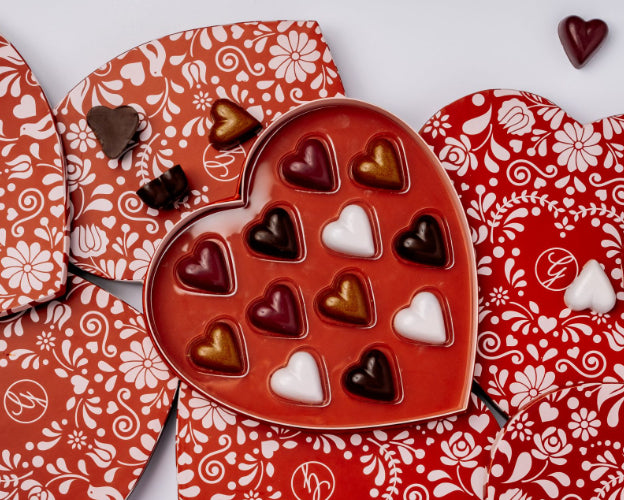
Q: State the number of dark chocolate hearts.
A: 5